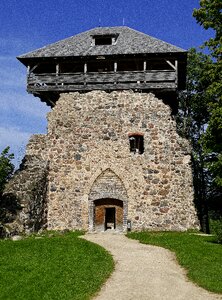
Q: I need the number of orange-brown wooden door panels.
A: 2